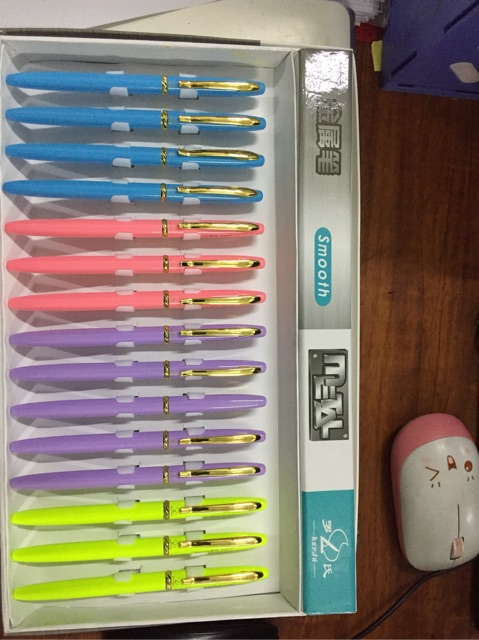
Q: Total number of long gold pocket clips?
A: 14